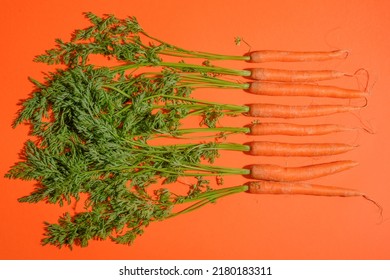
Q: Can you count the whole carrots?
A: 8